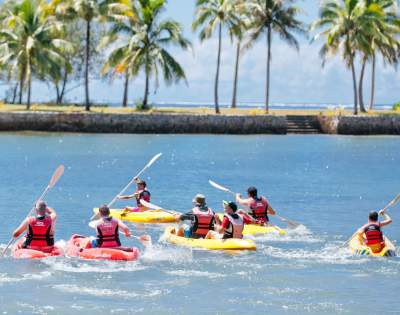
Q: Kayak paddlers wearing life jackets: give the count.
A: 7